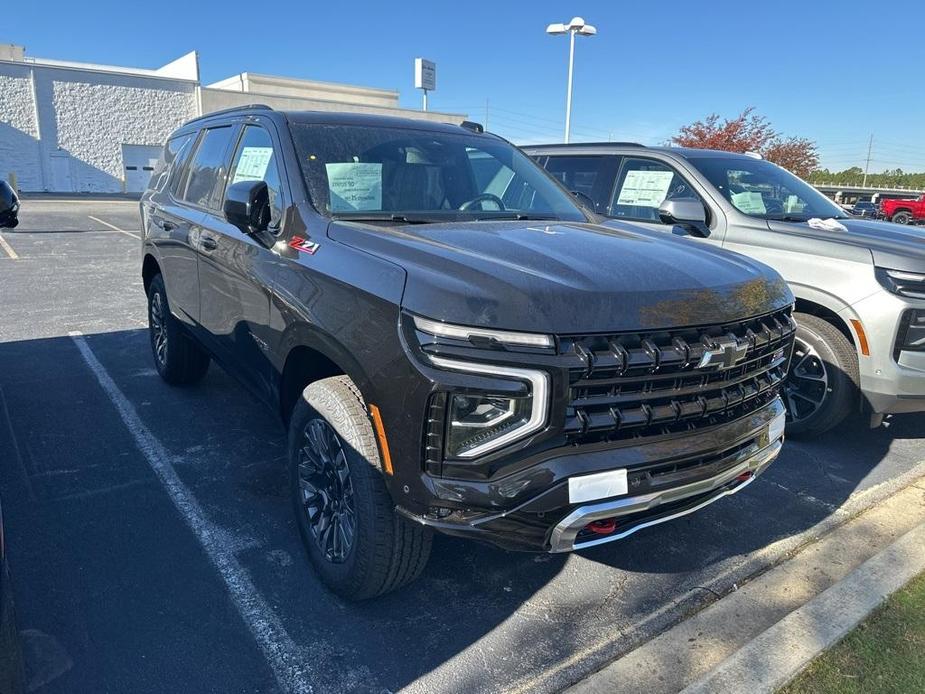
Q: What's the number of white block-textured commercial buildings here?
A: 1